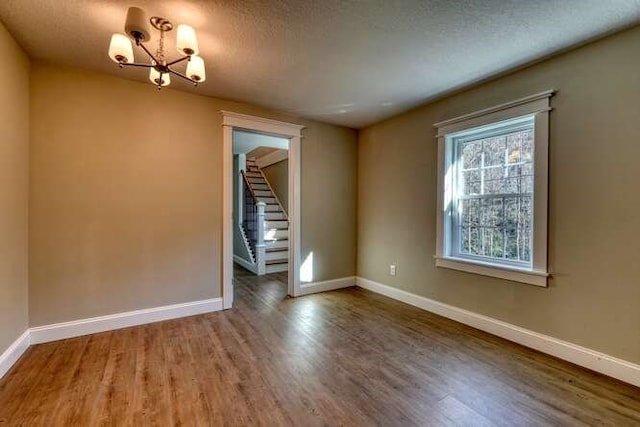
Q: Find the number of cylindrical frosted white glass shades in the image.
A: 5